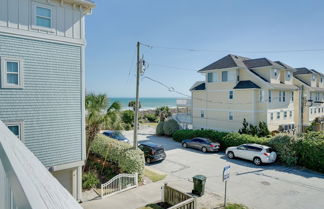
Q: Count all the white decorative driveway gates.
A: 1